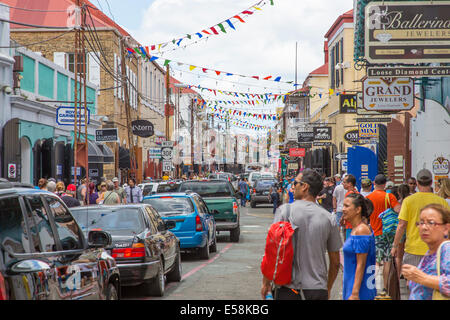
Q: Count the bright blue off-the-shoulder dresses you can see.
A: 1